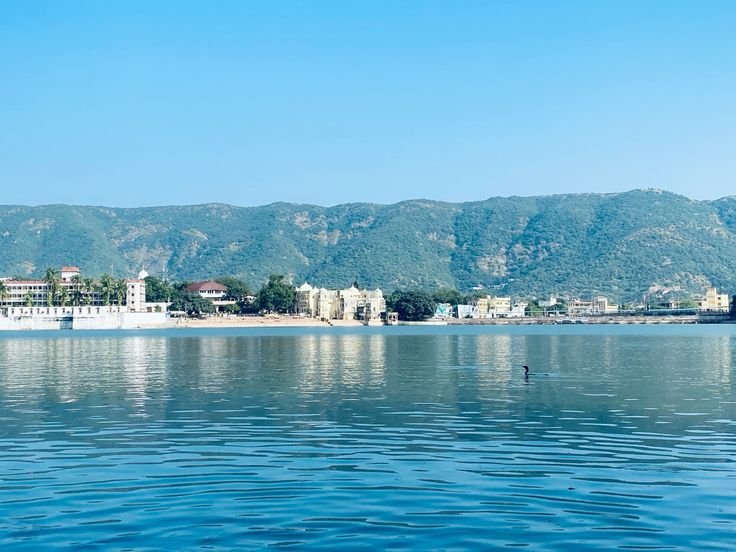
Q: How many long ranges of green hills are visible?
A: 1